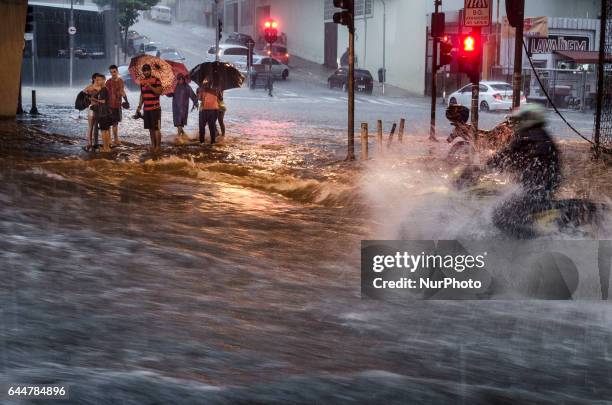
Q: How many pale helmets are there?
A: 1